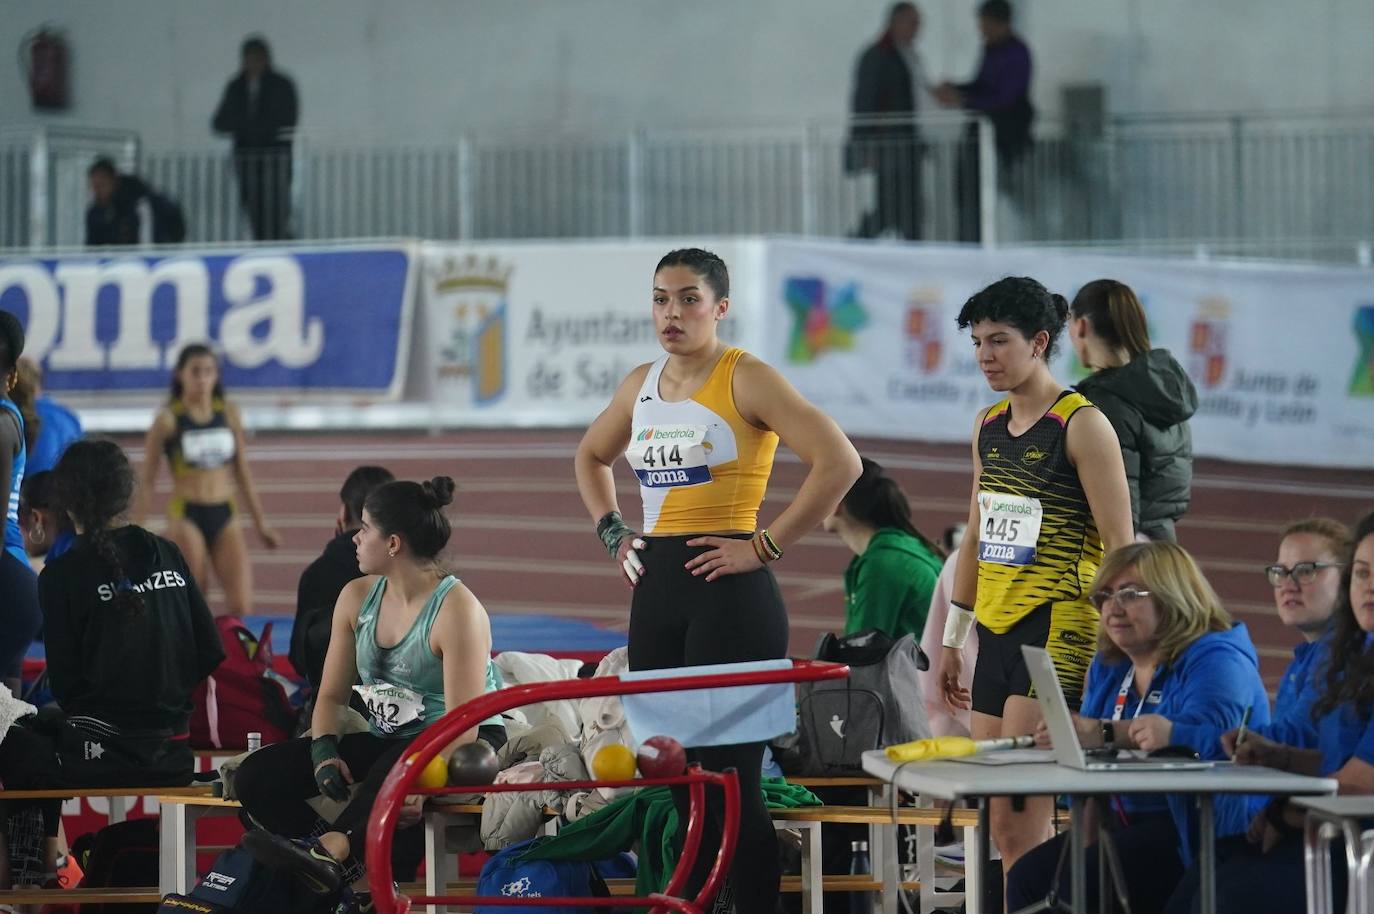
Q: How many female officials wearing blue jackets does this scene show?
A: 3